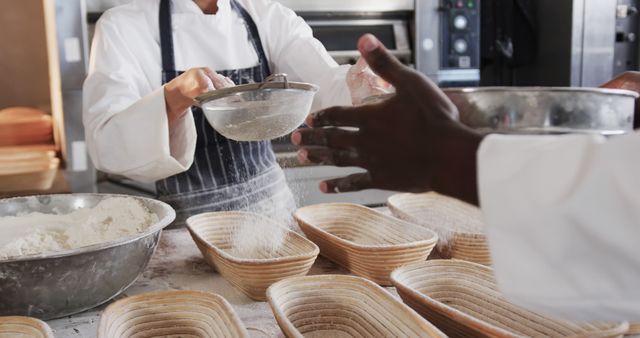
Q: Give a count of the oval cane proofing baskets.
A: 7